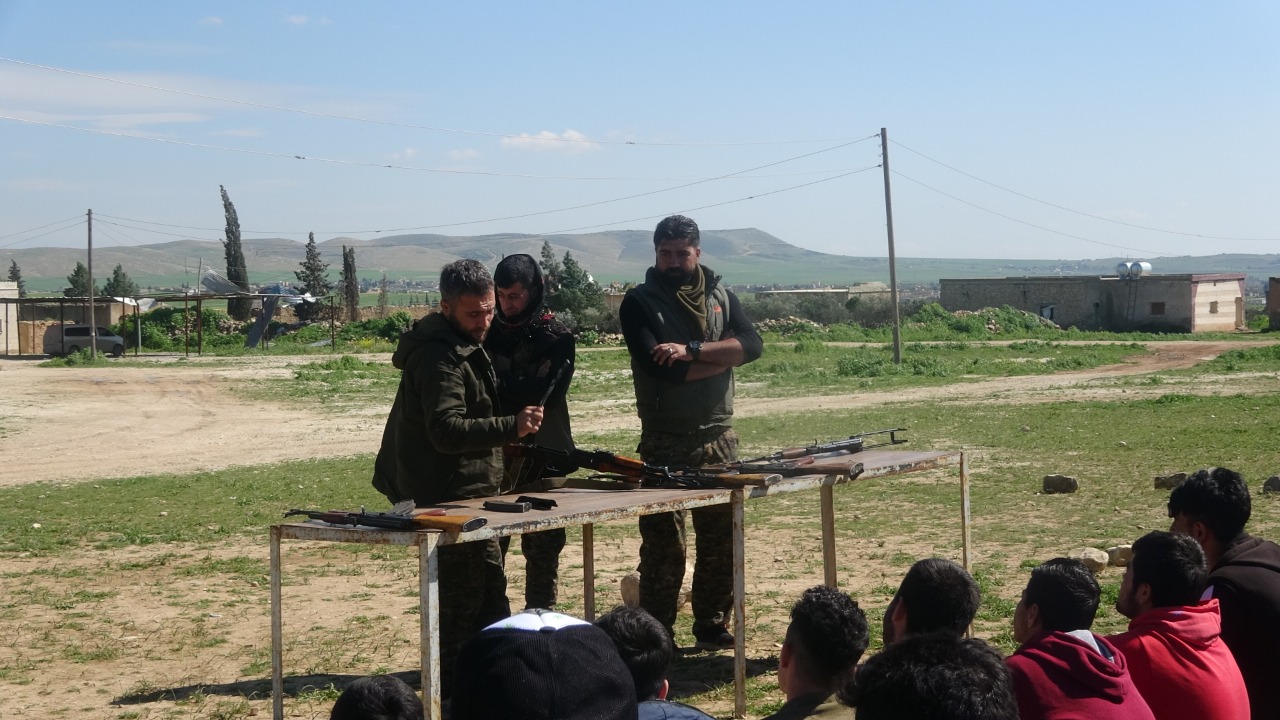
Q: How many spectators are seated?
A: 9